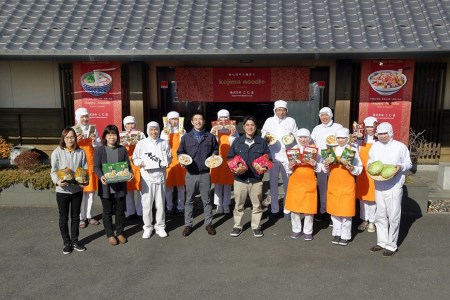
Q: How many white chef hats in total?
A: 11